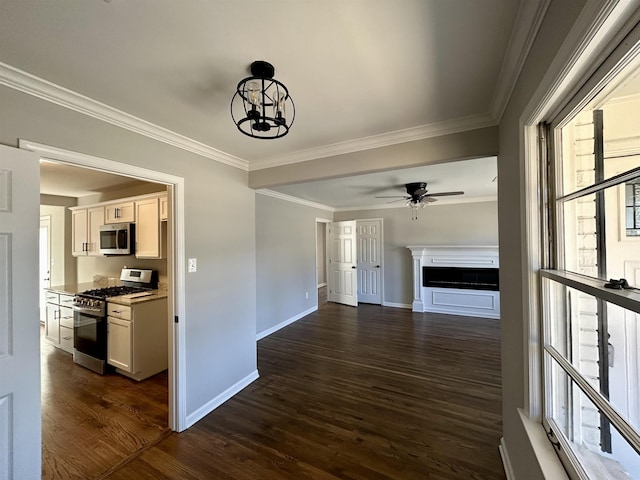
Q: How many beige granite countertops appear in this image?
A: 2